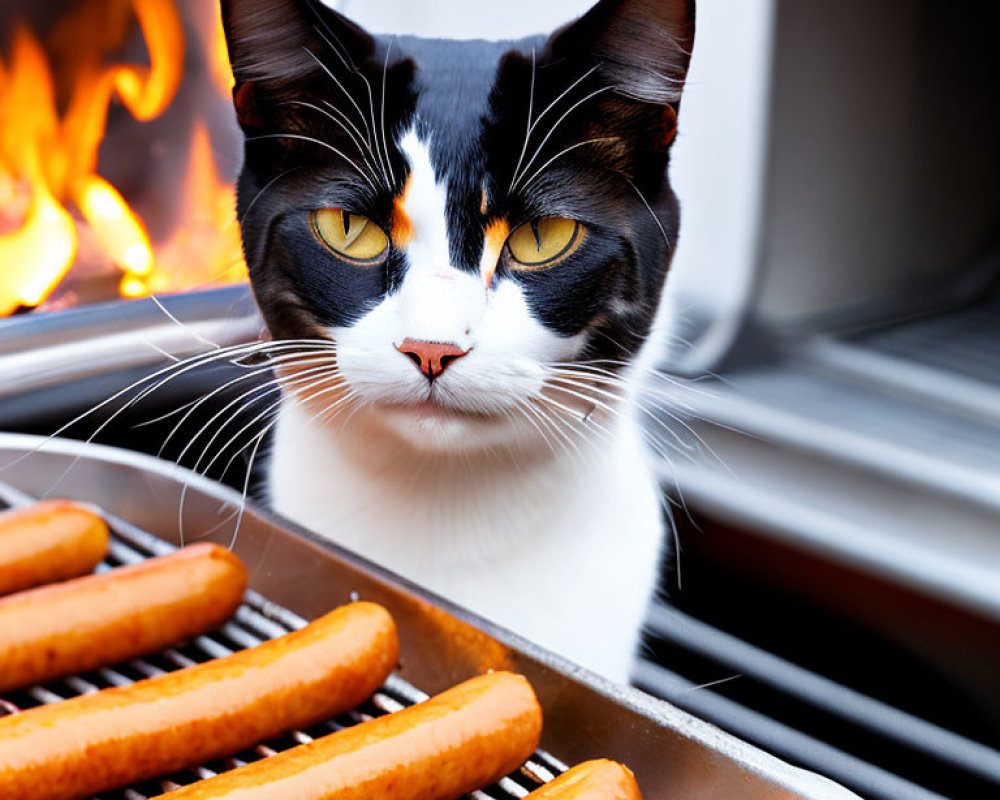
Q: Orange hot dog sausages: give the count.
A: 5